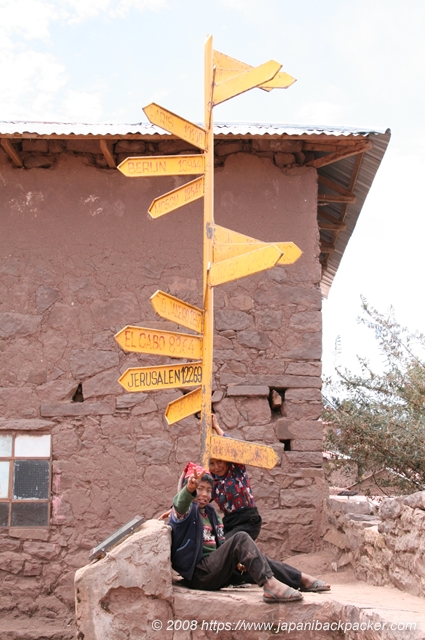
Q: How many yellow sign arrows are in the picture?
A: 14